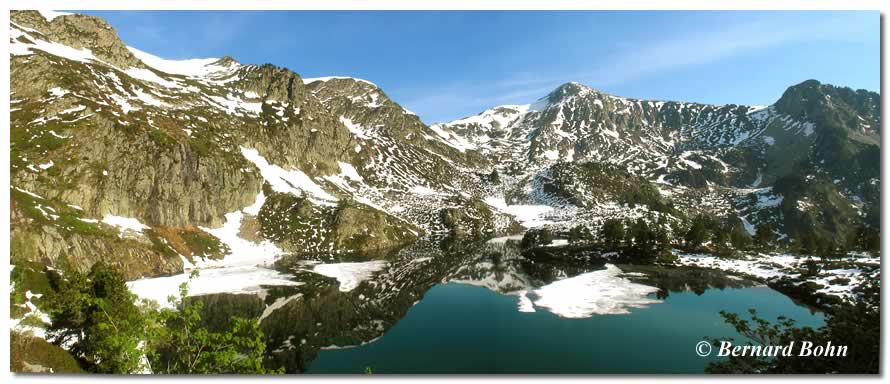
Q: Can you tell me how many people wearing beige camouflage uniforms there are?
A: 0